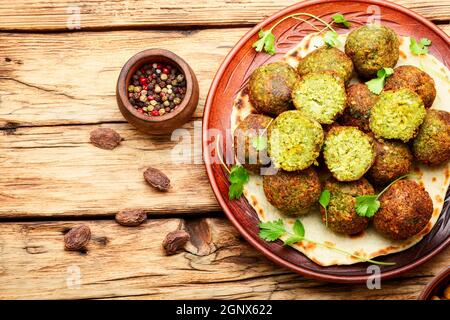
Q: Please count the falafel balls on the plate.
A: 15